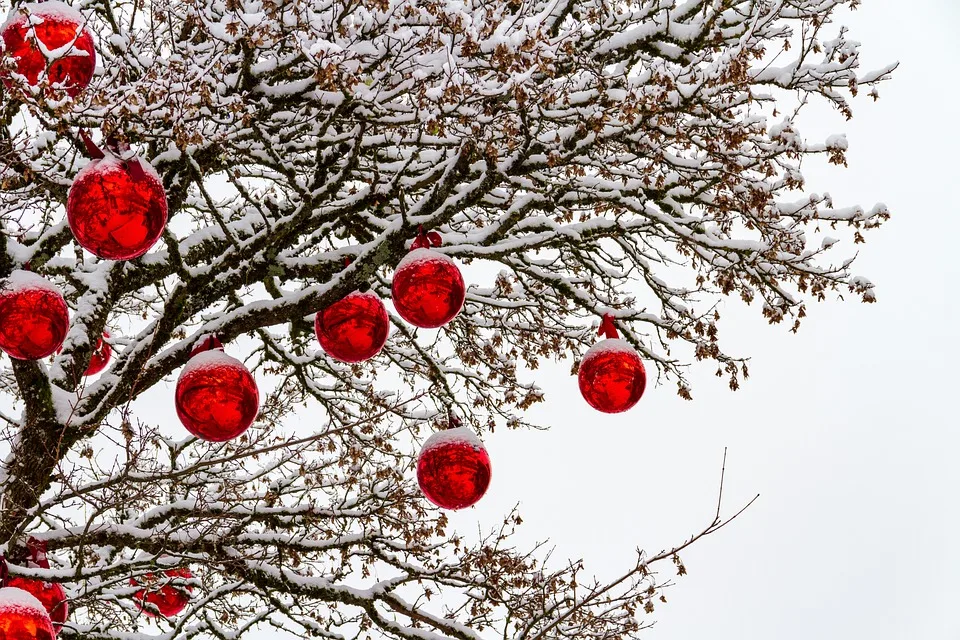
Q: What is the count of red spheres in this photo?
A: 12